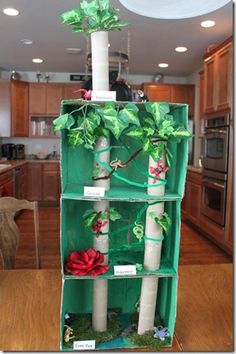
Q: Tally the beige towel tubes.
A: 7